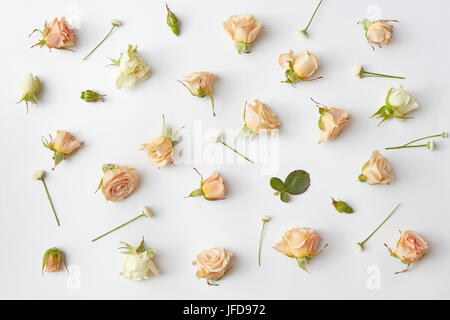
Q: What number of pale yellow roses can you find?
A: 4